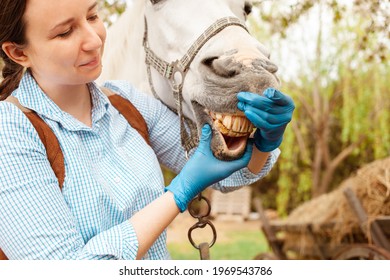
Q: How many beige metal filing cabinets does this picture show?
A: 0